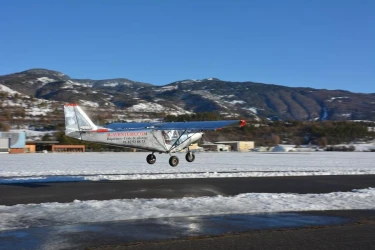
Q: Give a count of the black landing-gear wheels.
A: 3